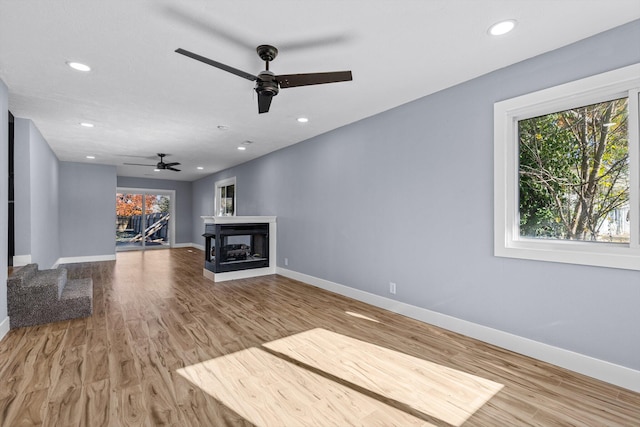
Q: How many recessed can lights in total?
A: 8